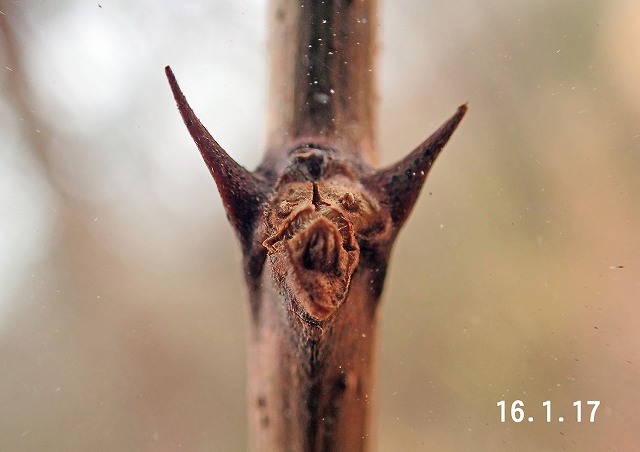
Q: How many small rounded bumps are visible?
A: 2